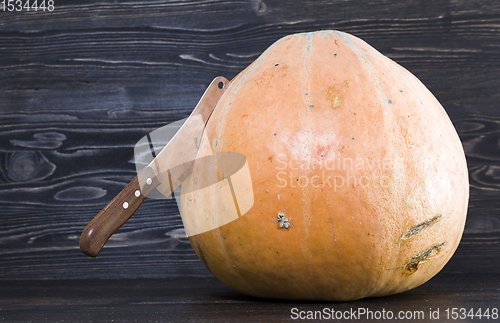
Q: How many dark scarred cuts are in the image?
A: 2